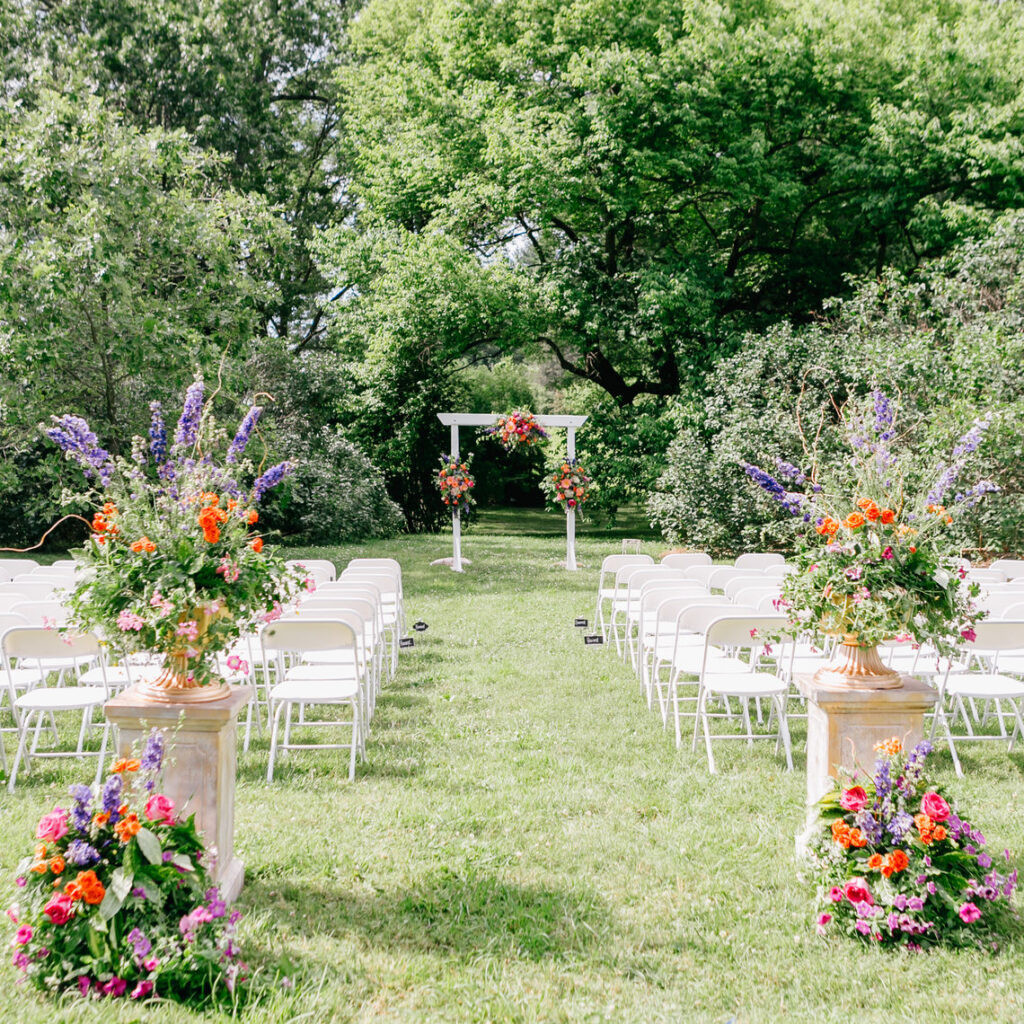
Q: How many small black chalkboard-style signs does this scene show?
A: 4